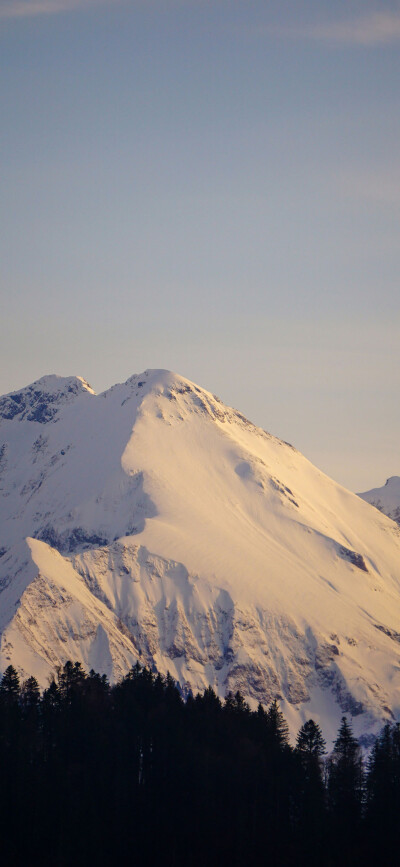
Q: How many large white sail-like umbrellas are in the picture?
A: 0